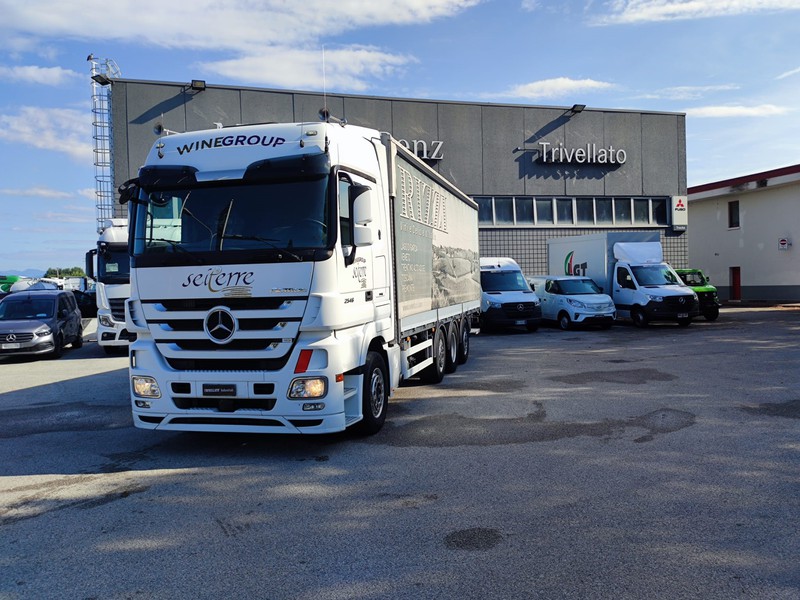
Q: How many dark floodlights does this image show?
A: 3